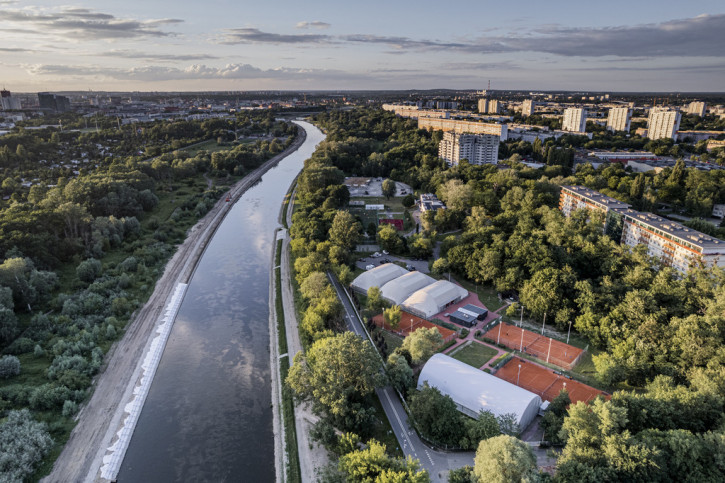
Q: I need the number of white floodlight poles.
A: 10